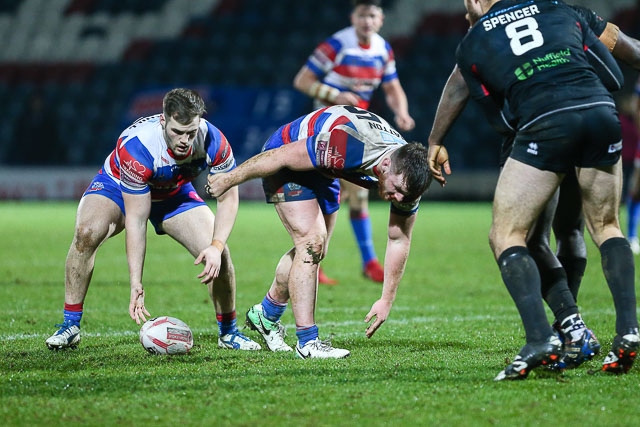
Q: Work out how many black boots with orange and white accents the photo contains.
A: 2